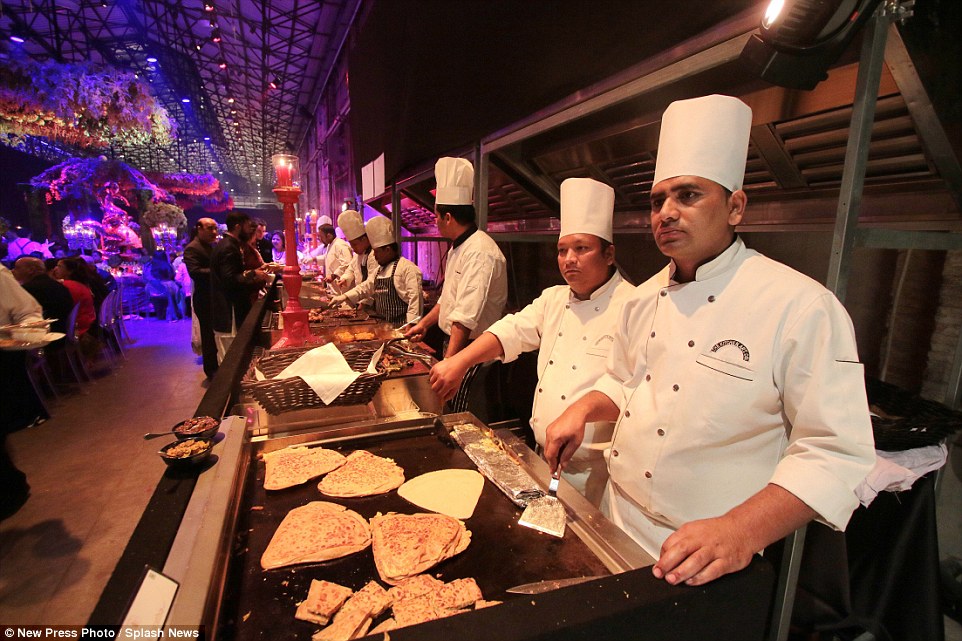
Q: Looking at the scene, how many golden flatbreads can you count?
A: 4